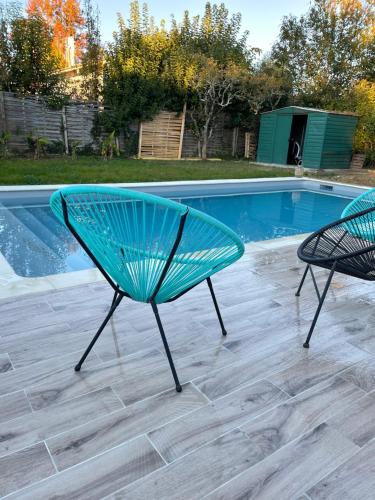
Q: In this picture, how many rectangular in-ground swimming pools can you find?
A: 1